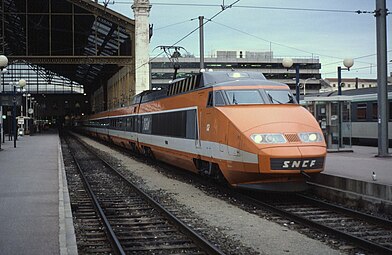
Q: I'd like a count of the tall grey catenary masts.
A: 2